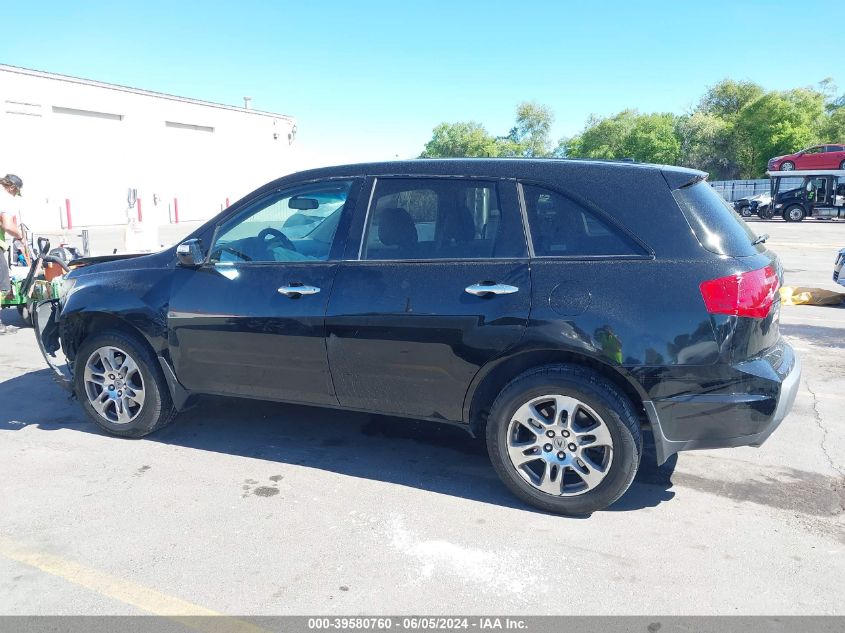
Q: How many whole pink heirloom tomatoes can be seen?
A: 0